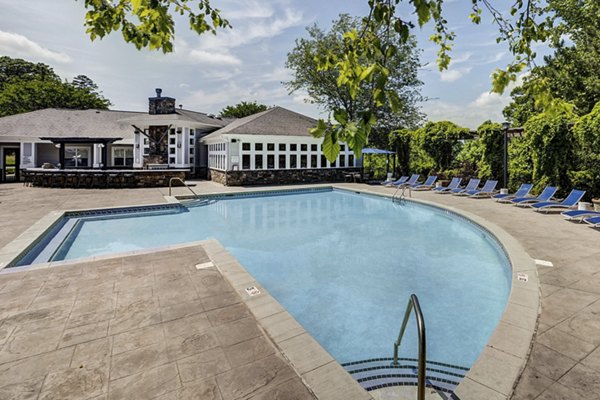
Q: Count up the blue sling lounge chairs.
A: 11